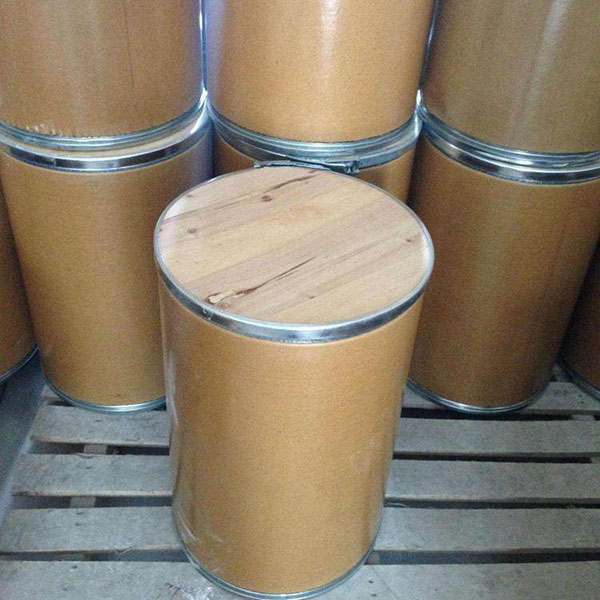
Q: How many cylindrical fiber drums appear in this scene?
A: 9